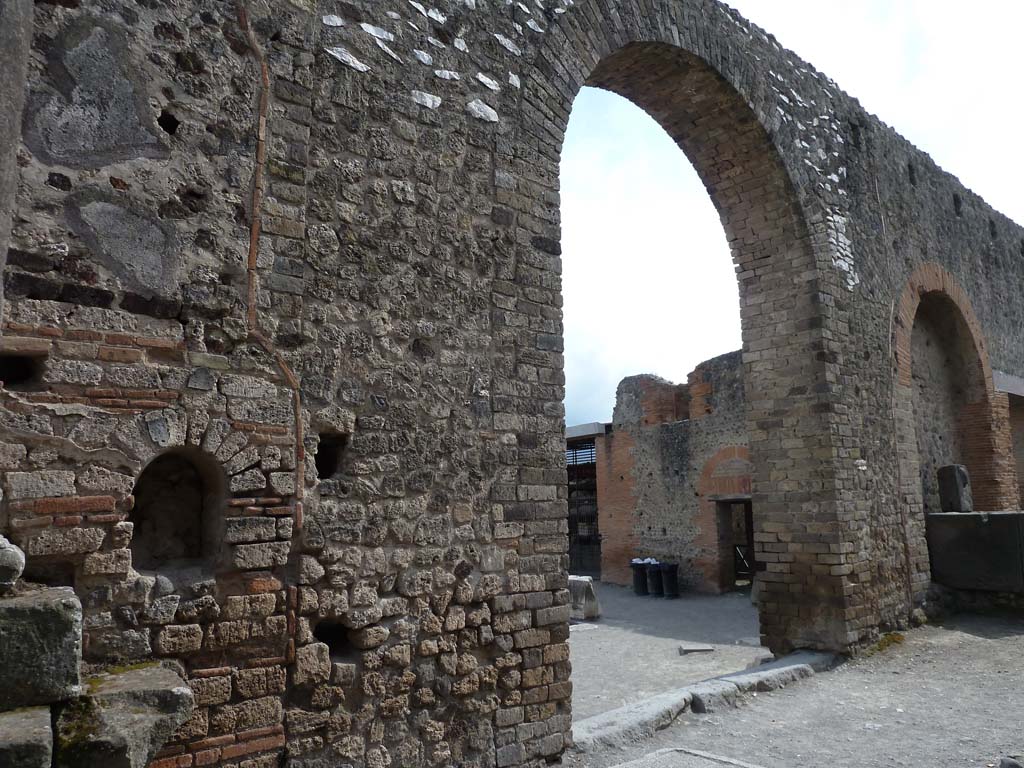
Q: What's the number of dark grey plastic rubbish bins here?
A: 3